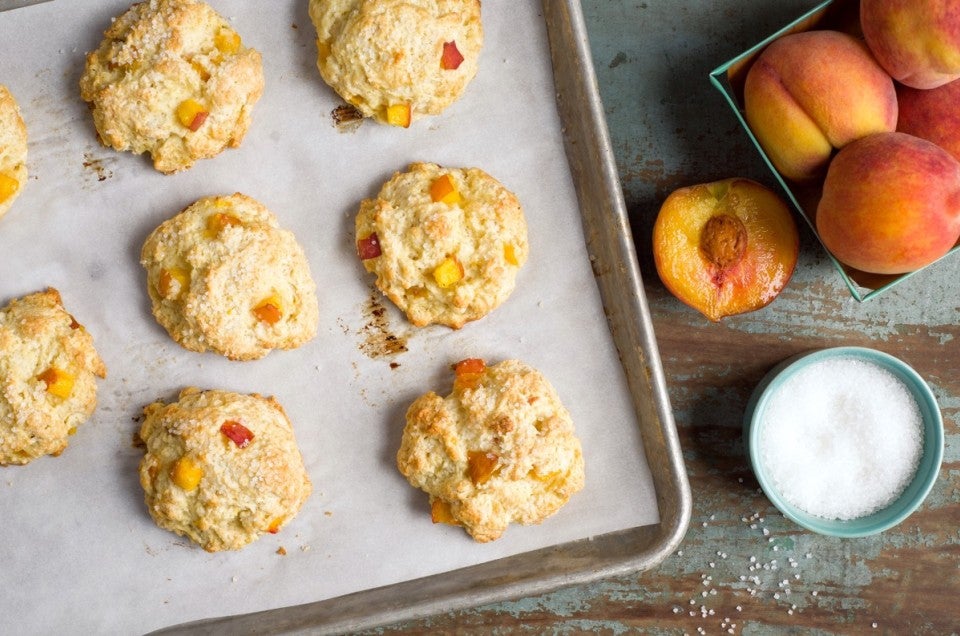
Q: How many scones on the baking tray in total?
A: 8